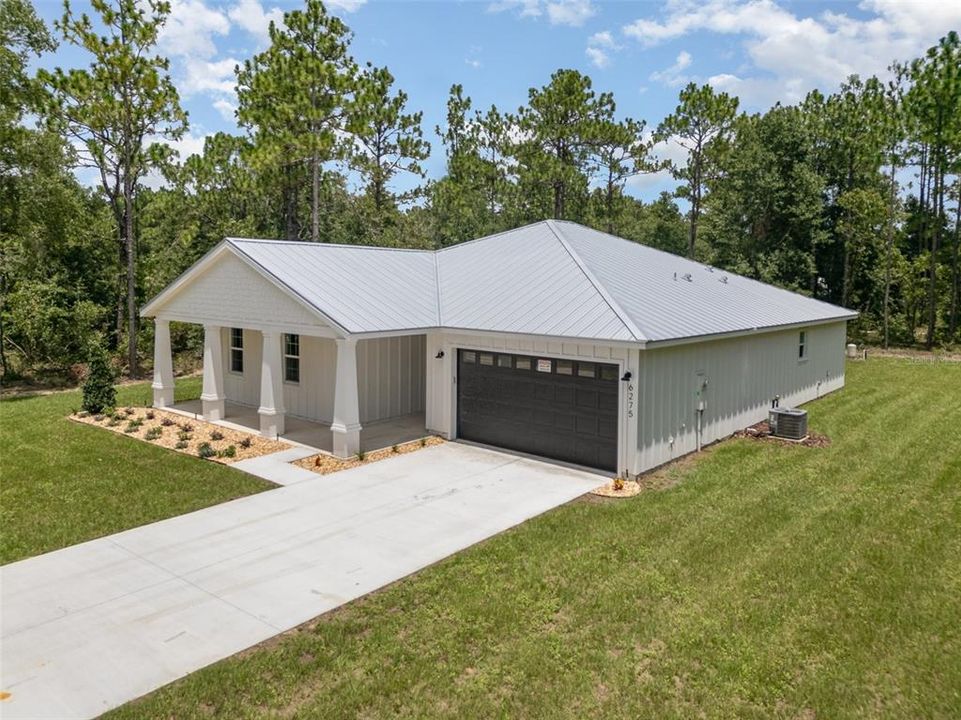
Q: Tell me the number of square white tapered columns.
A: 4